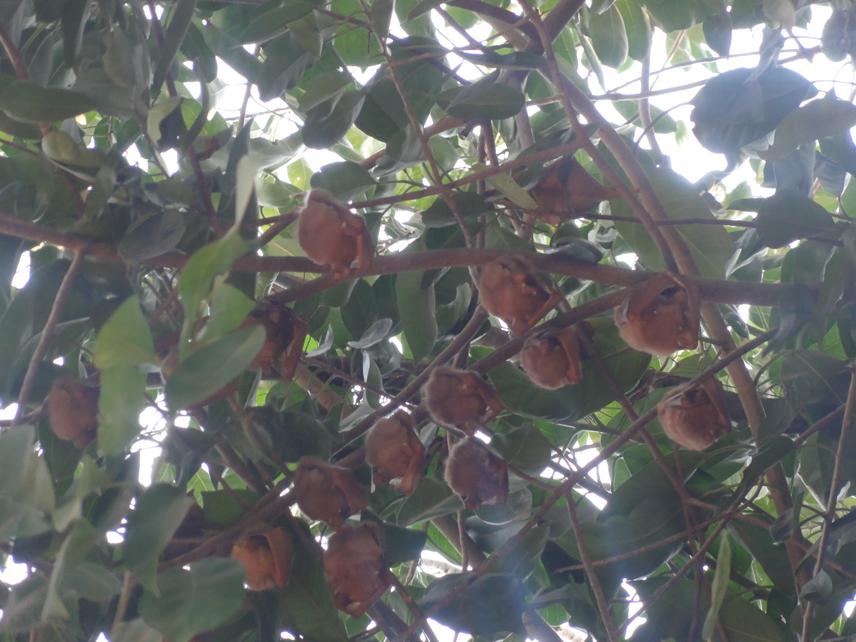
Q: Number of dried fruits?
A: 0